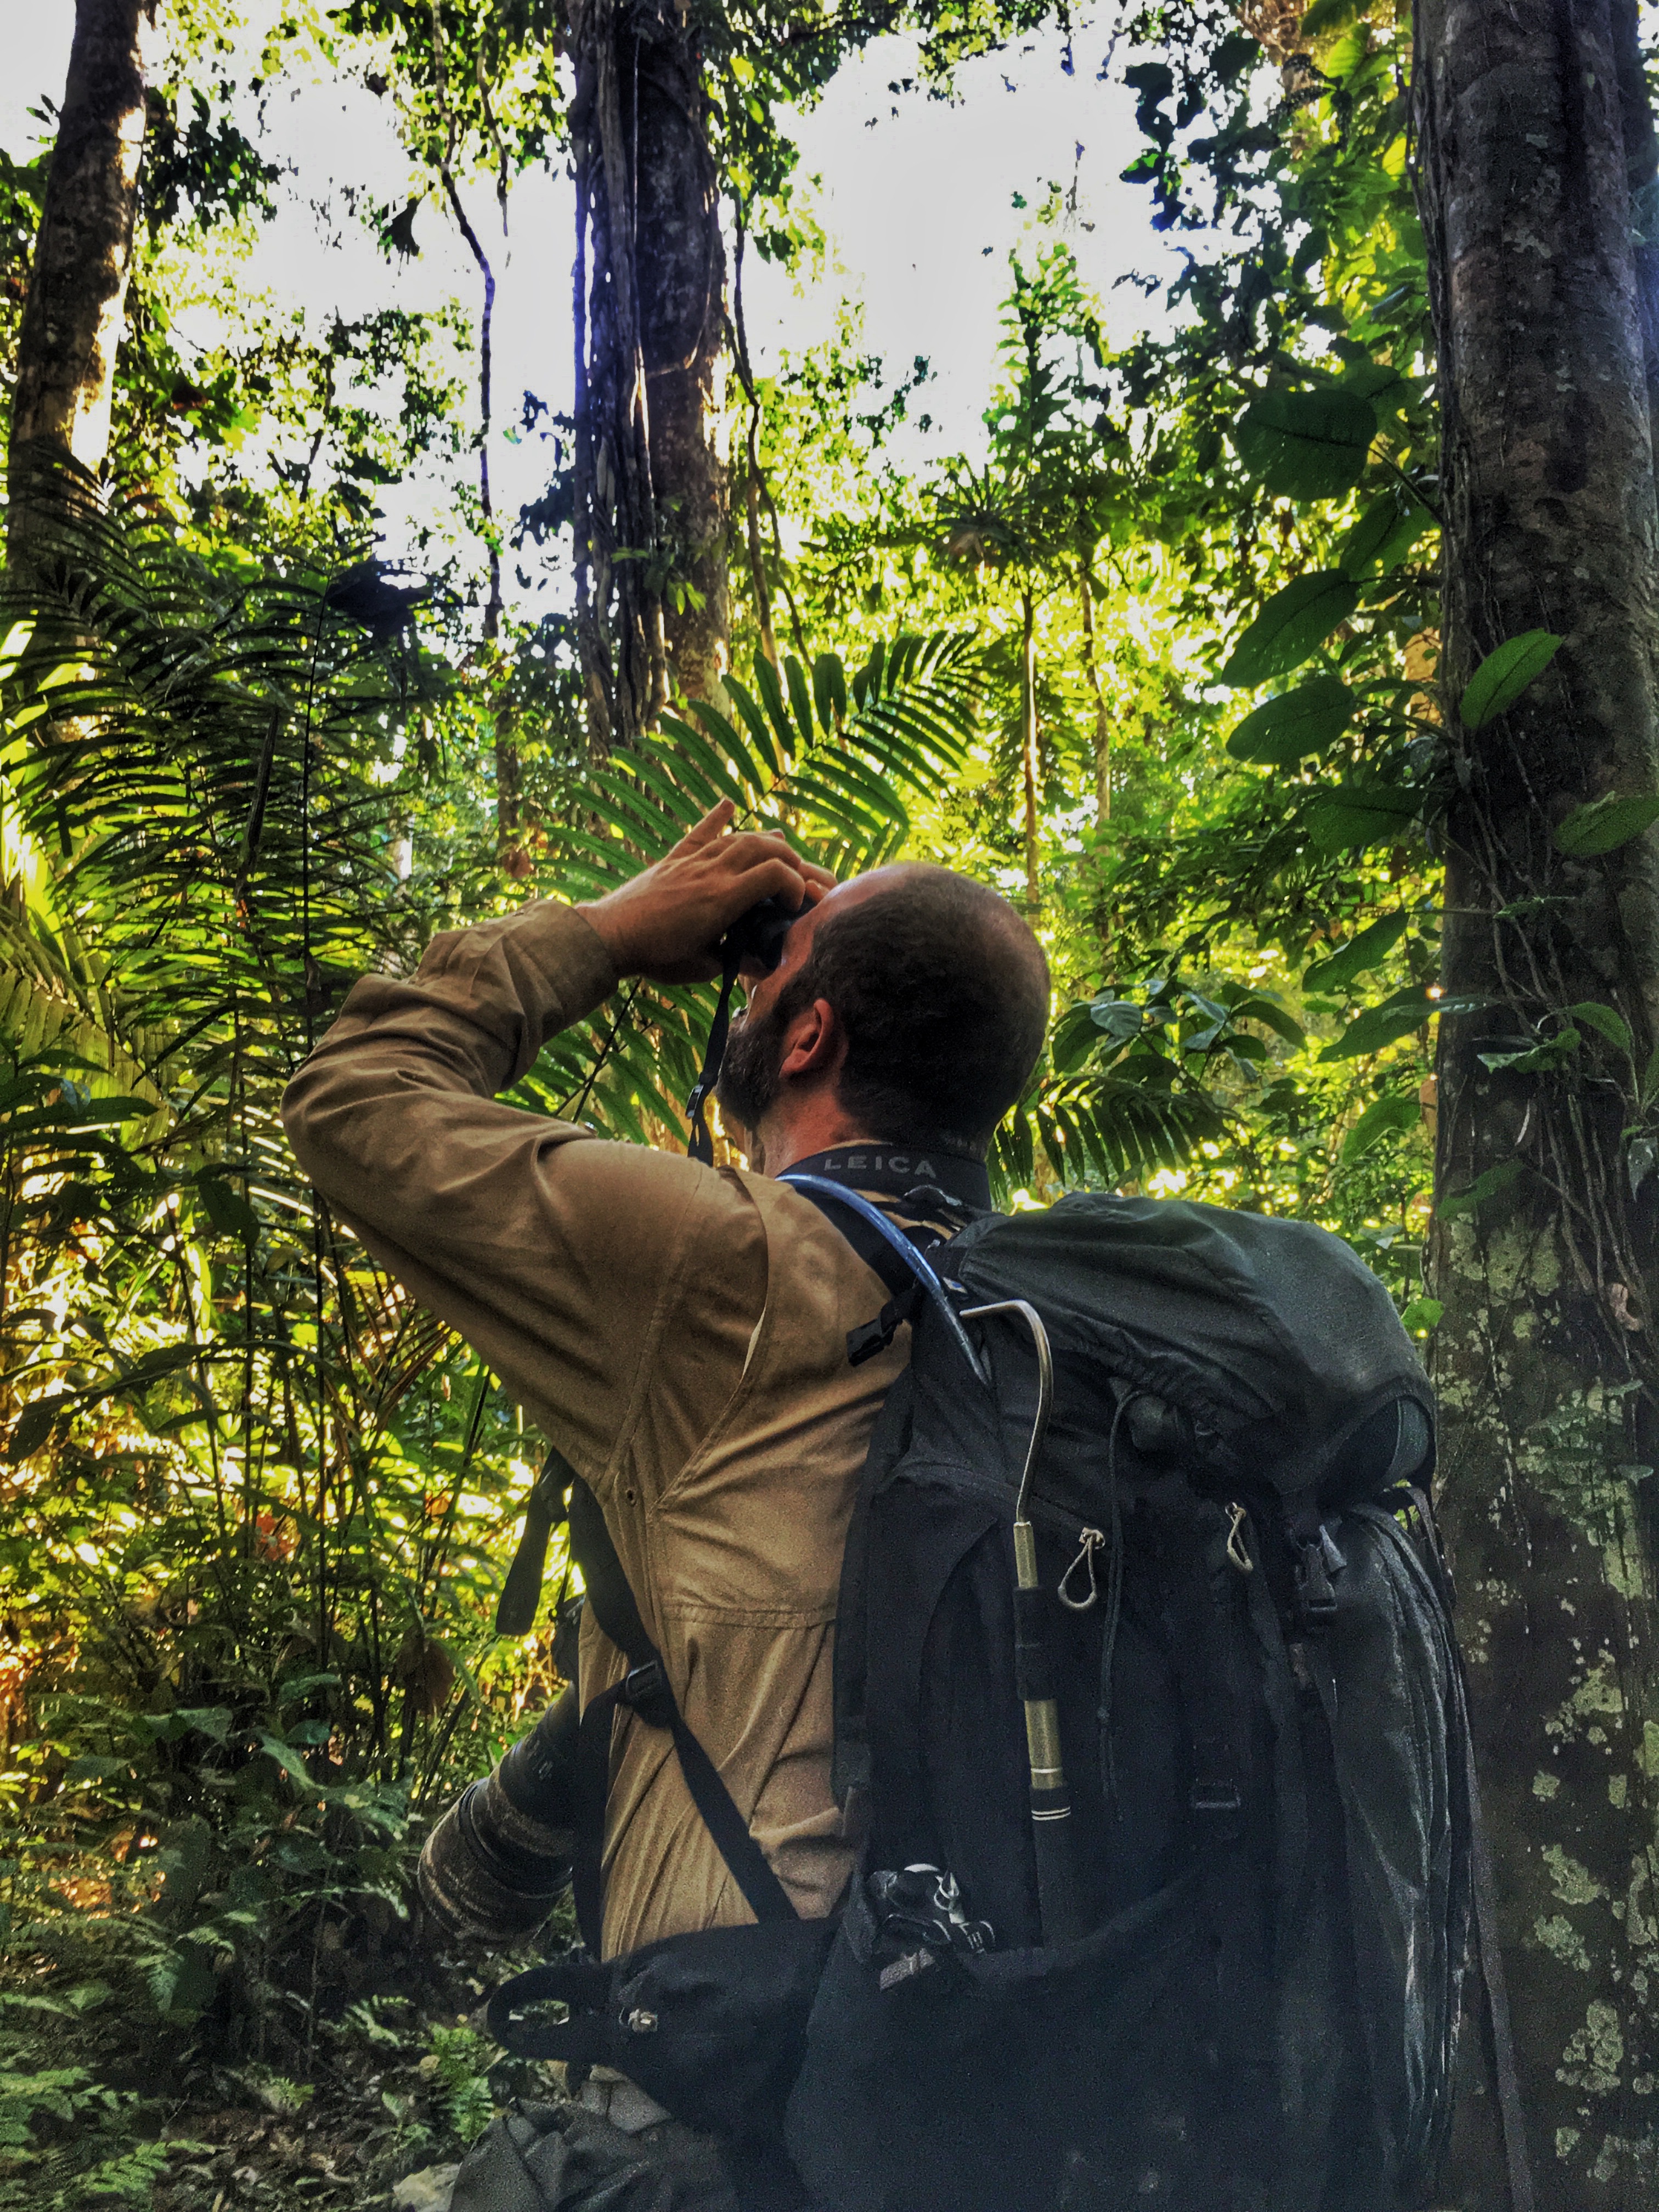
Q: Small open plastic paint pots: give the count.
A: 0